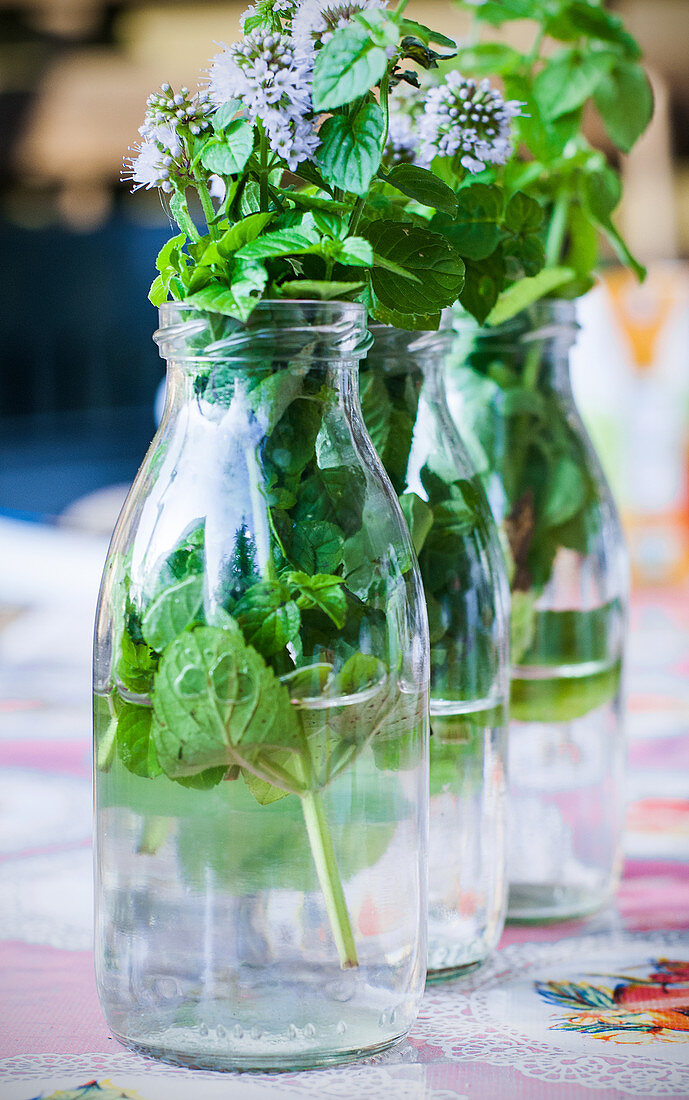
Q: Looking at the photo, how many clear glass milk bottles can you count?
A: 3